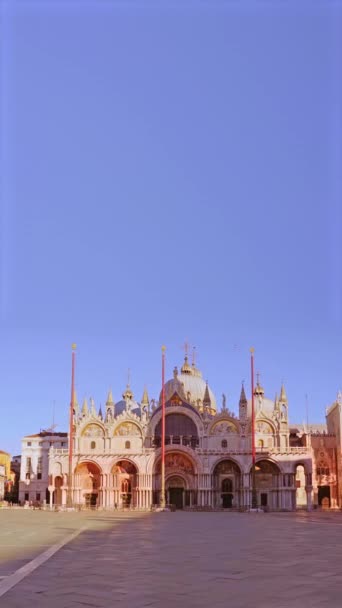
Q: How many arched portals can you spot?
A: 5